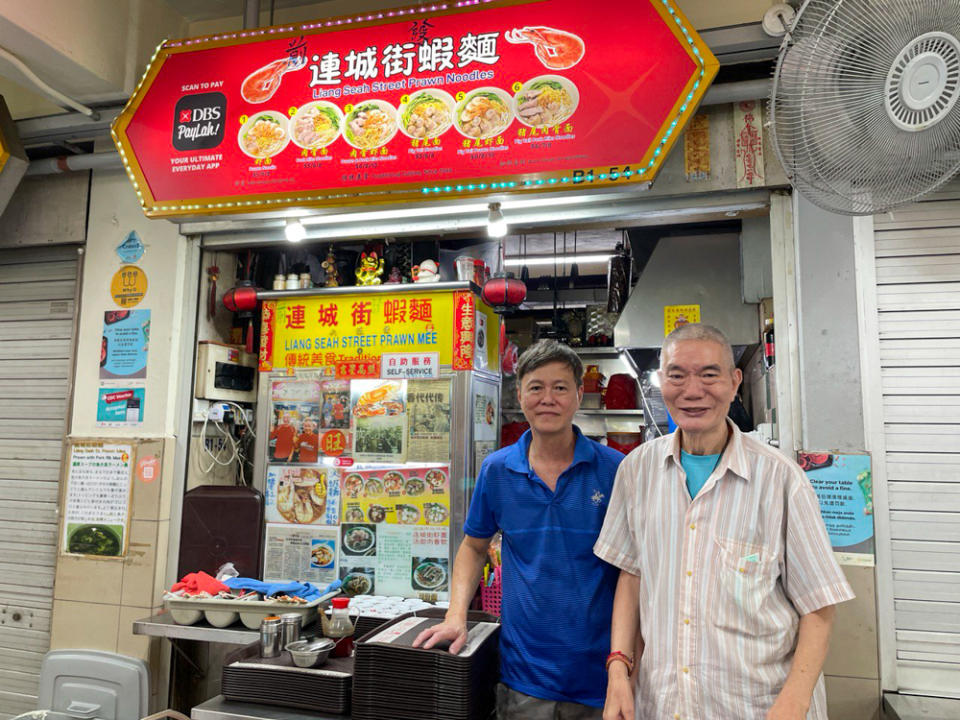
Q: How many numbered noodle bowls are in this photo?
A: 6